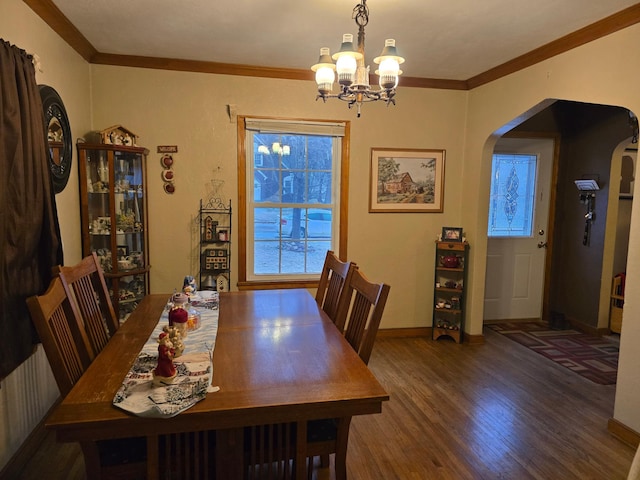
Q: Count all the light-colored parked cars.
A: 1